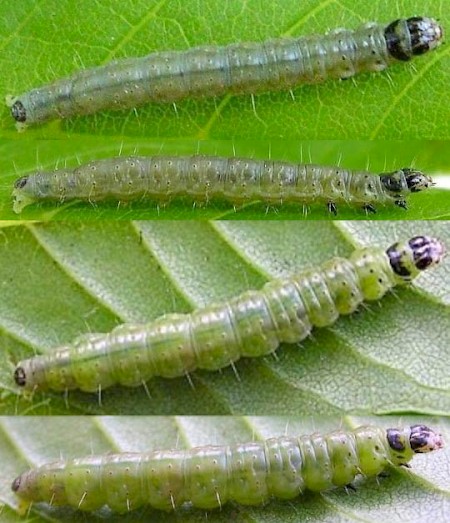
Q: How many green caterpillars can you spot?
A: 4